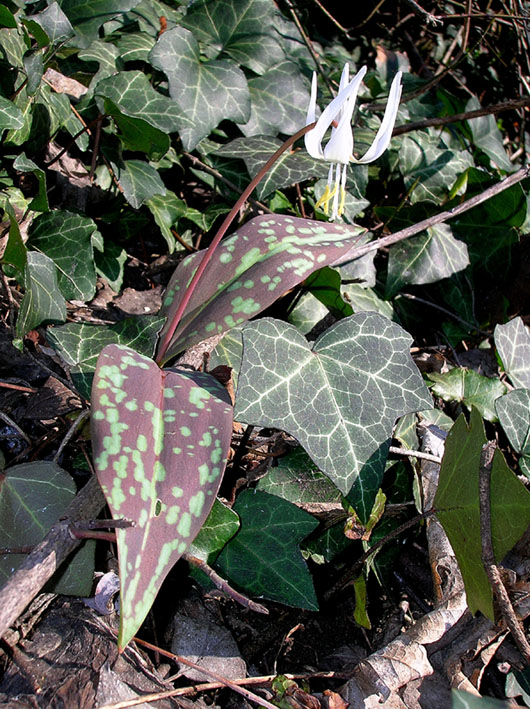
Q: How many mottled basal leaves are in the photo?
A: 2